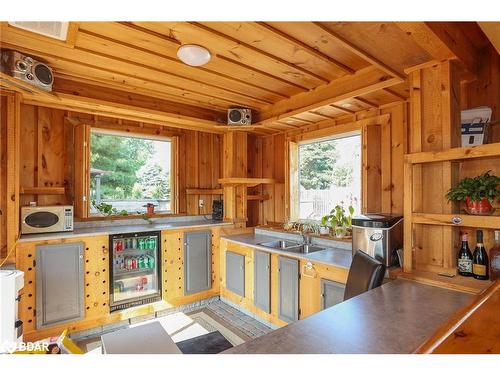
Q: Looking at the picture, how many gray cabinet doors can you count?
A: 6